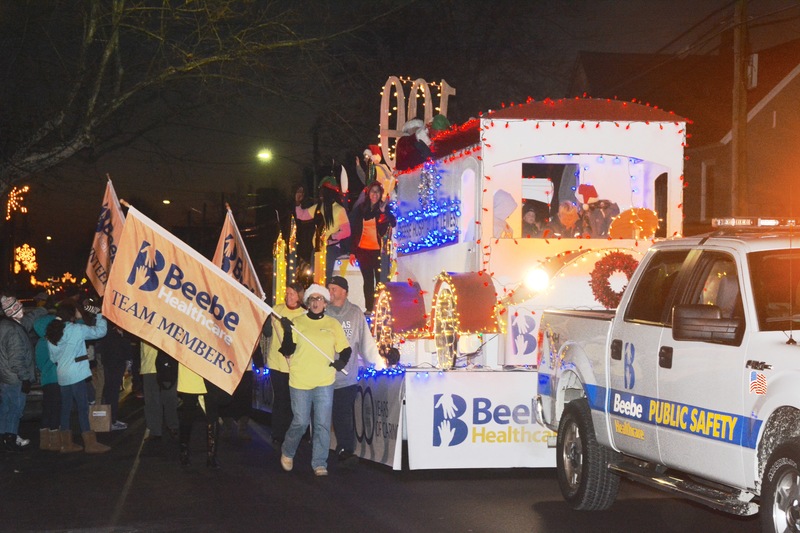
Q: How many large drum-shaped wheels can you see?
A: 2